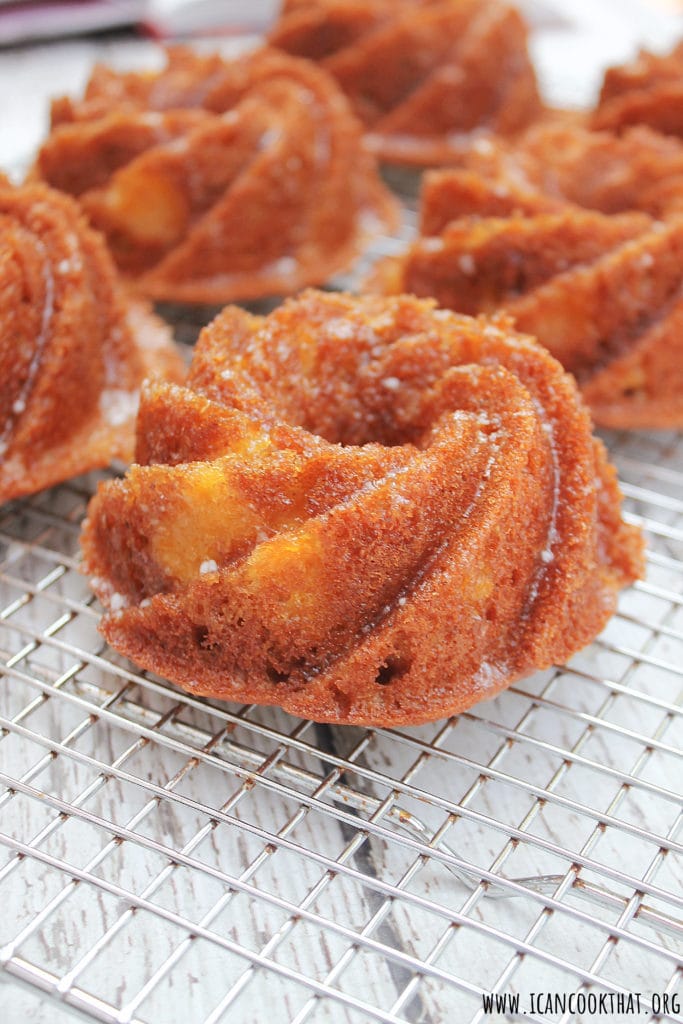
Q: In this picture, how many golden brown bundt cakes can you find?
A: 6